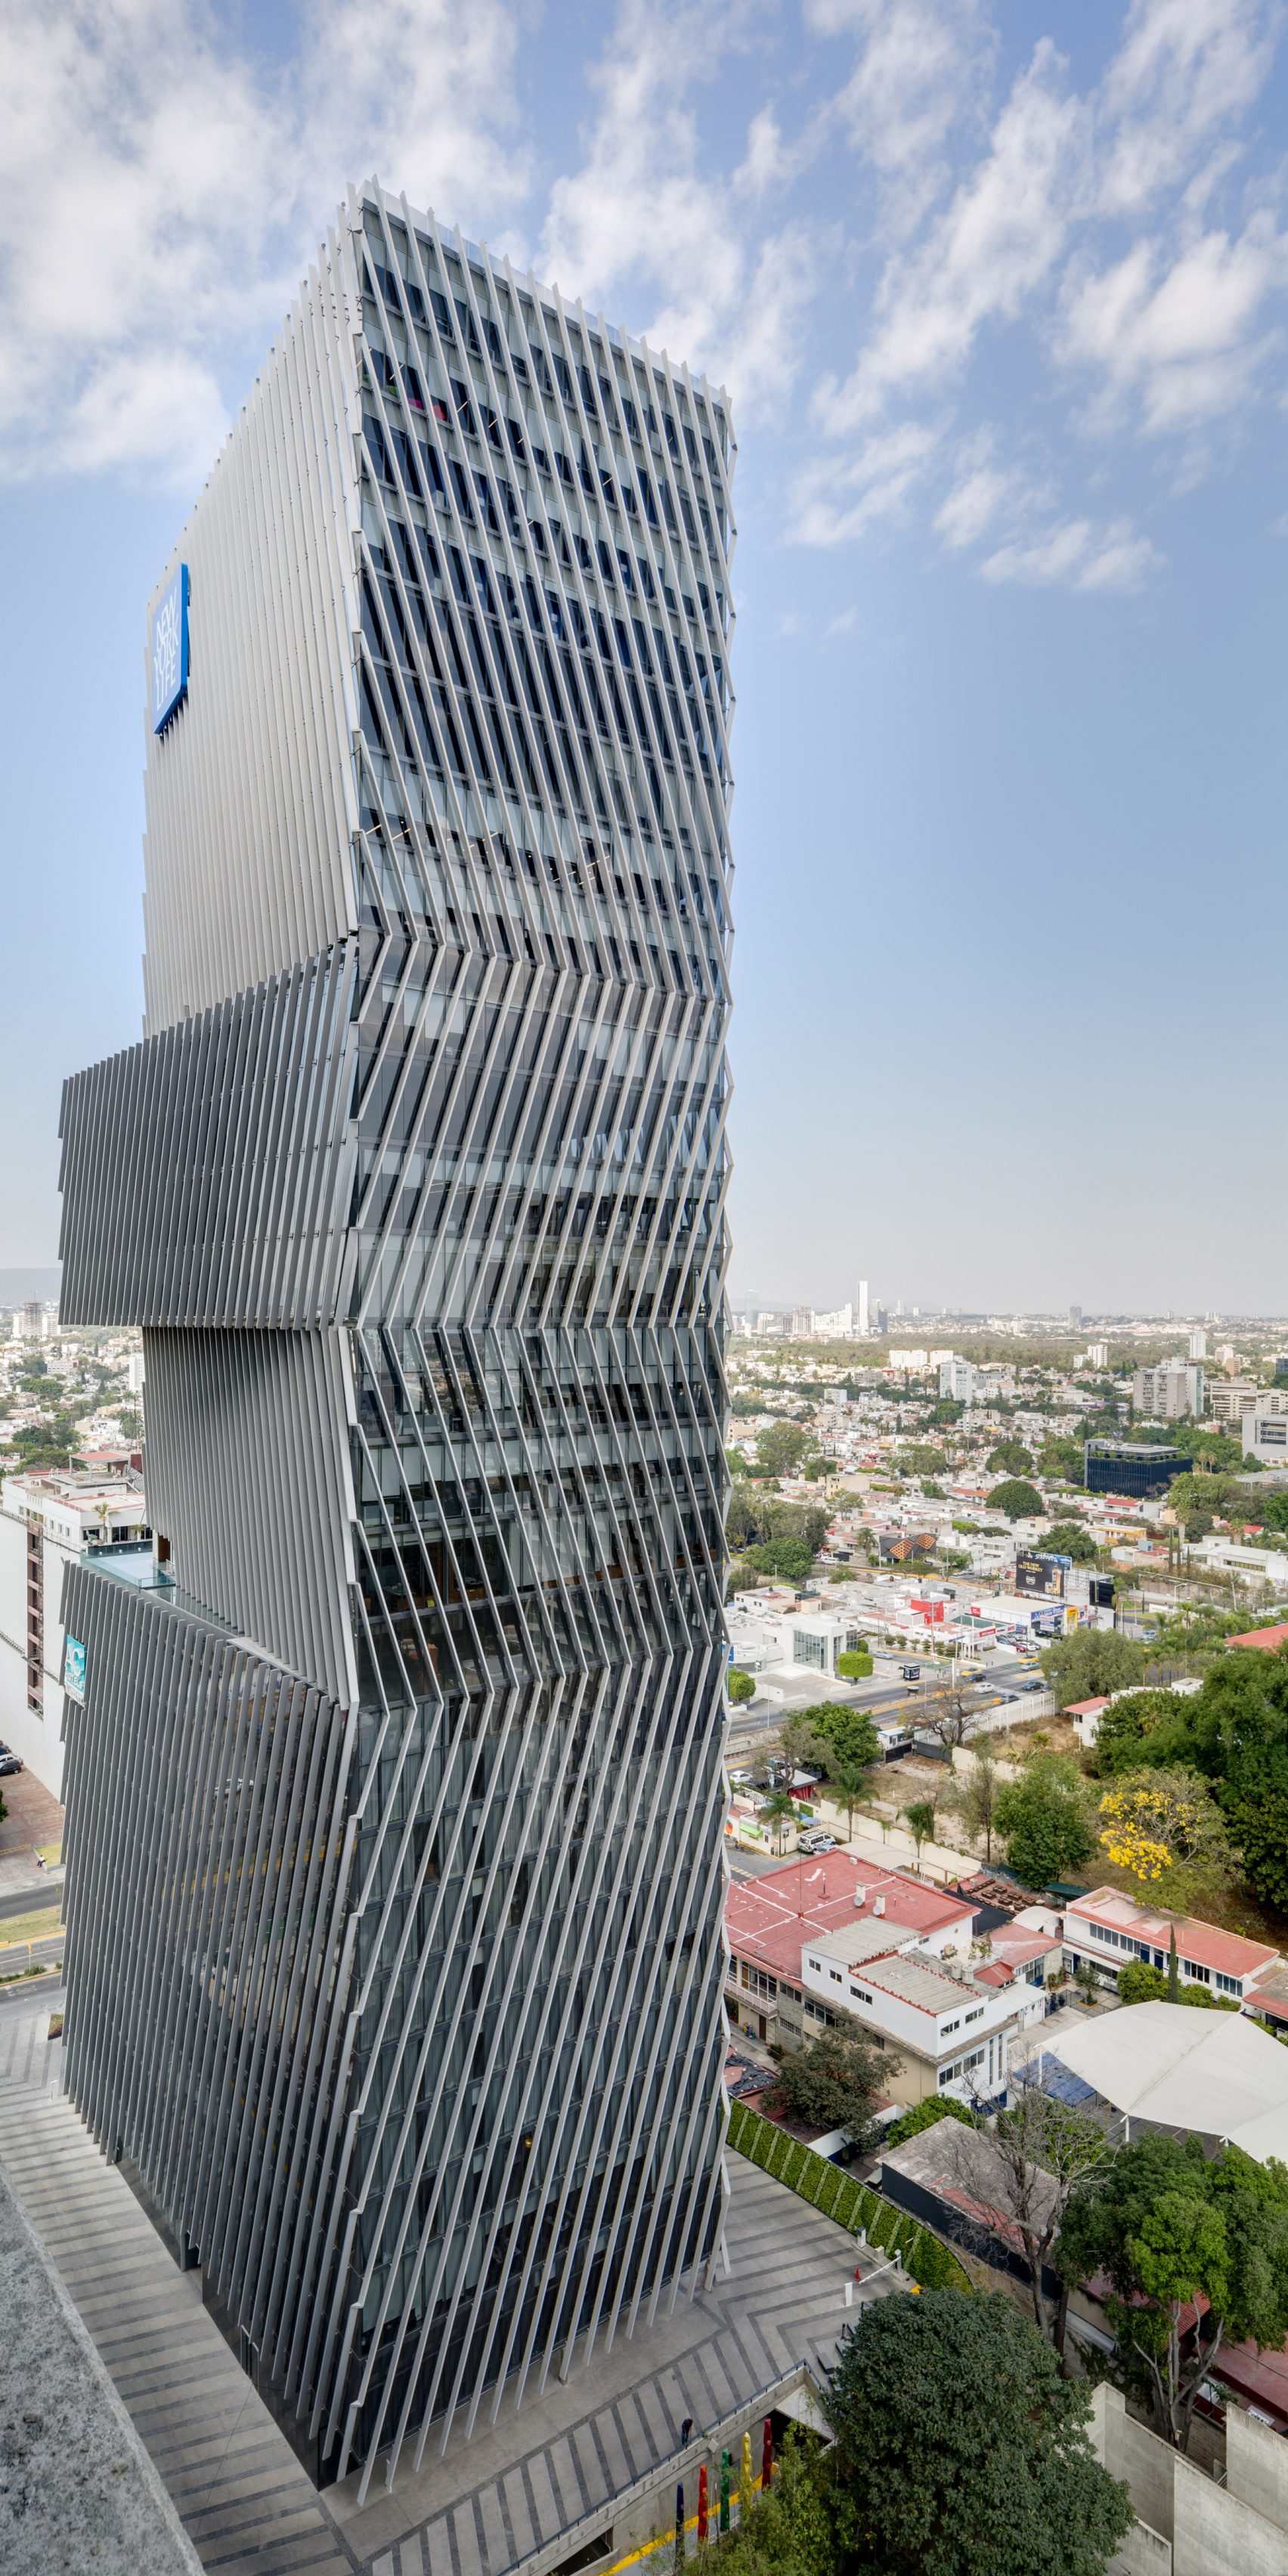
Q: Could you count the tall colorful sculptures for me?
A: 5